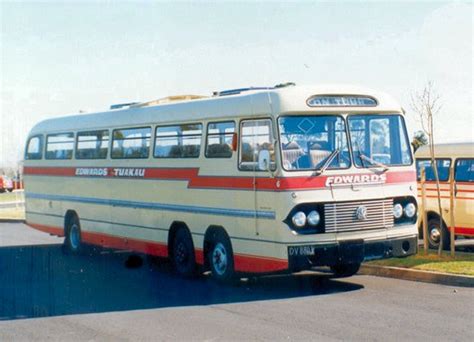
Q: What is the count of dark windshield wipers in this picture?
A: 2